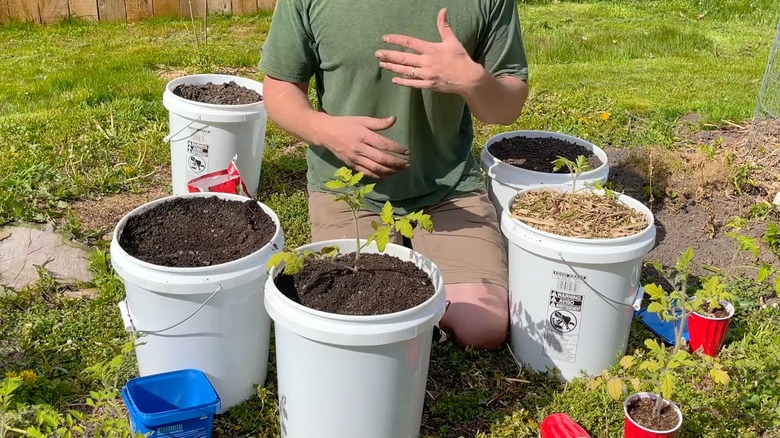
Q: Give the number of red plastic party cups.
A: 3